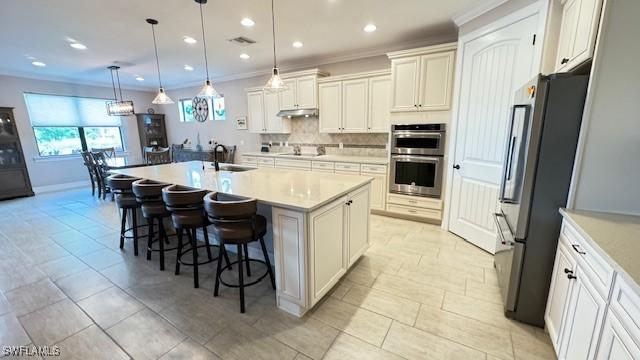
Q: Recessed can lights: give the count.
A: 9